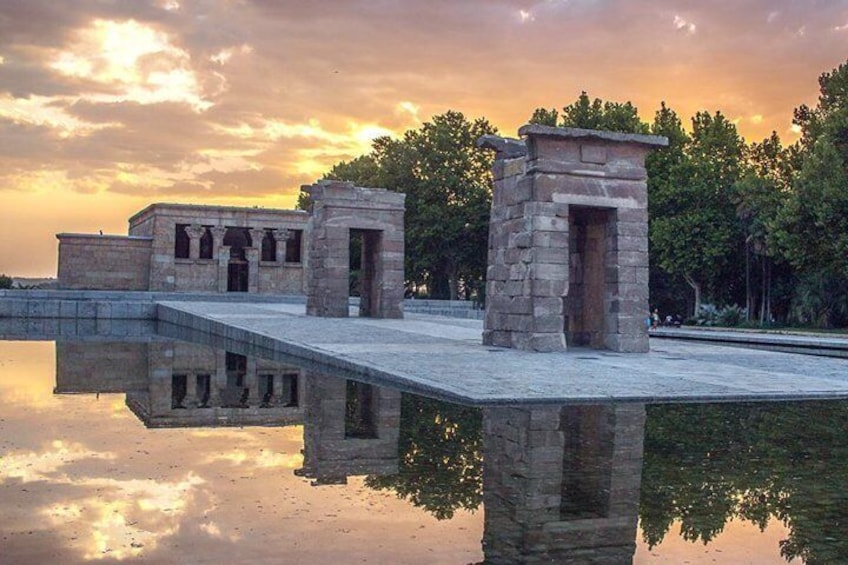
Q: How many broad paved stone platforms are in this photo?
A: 1